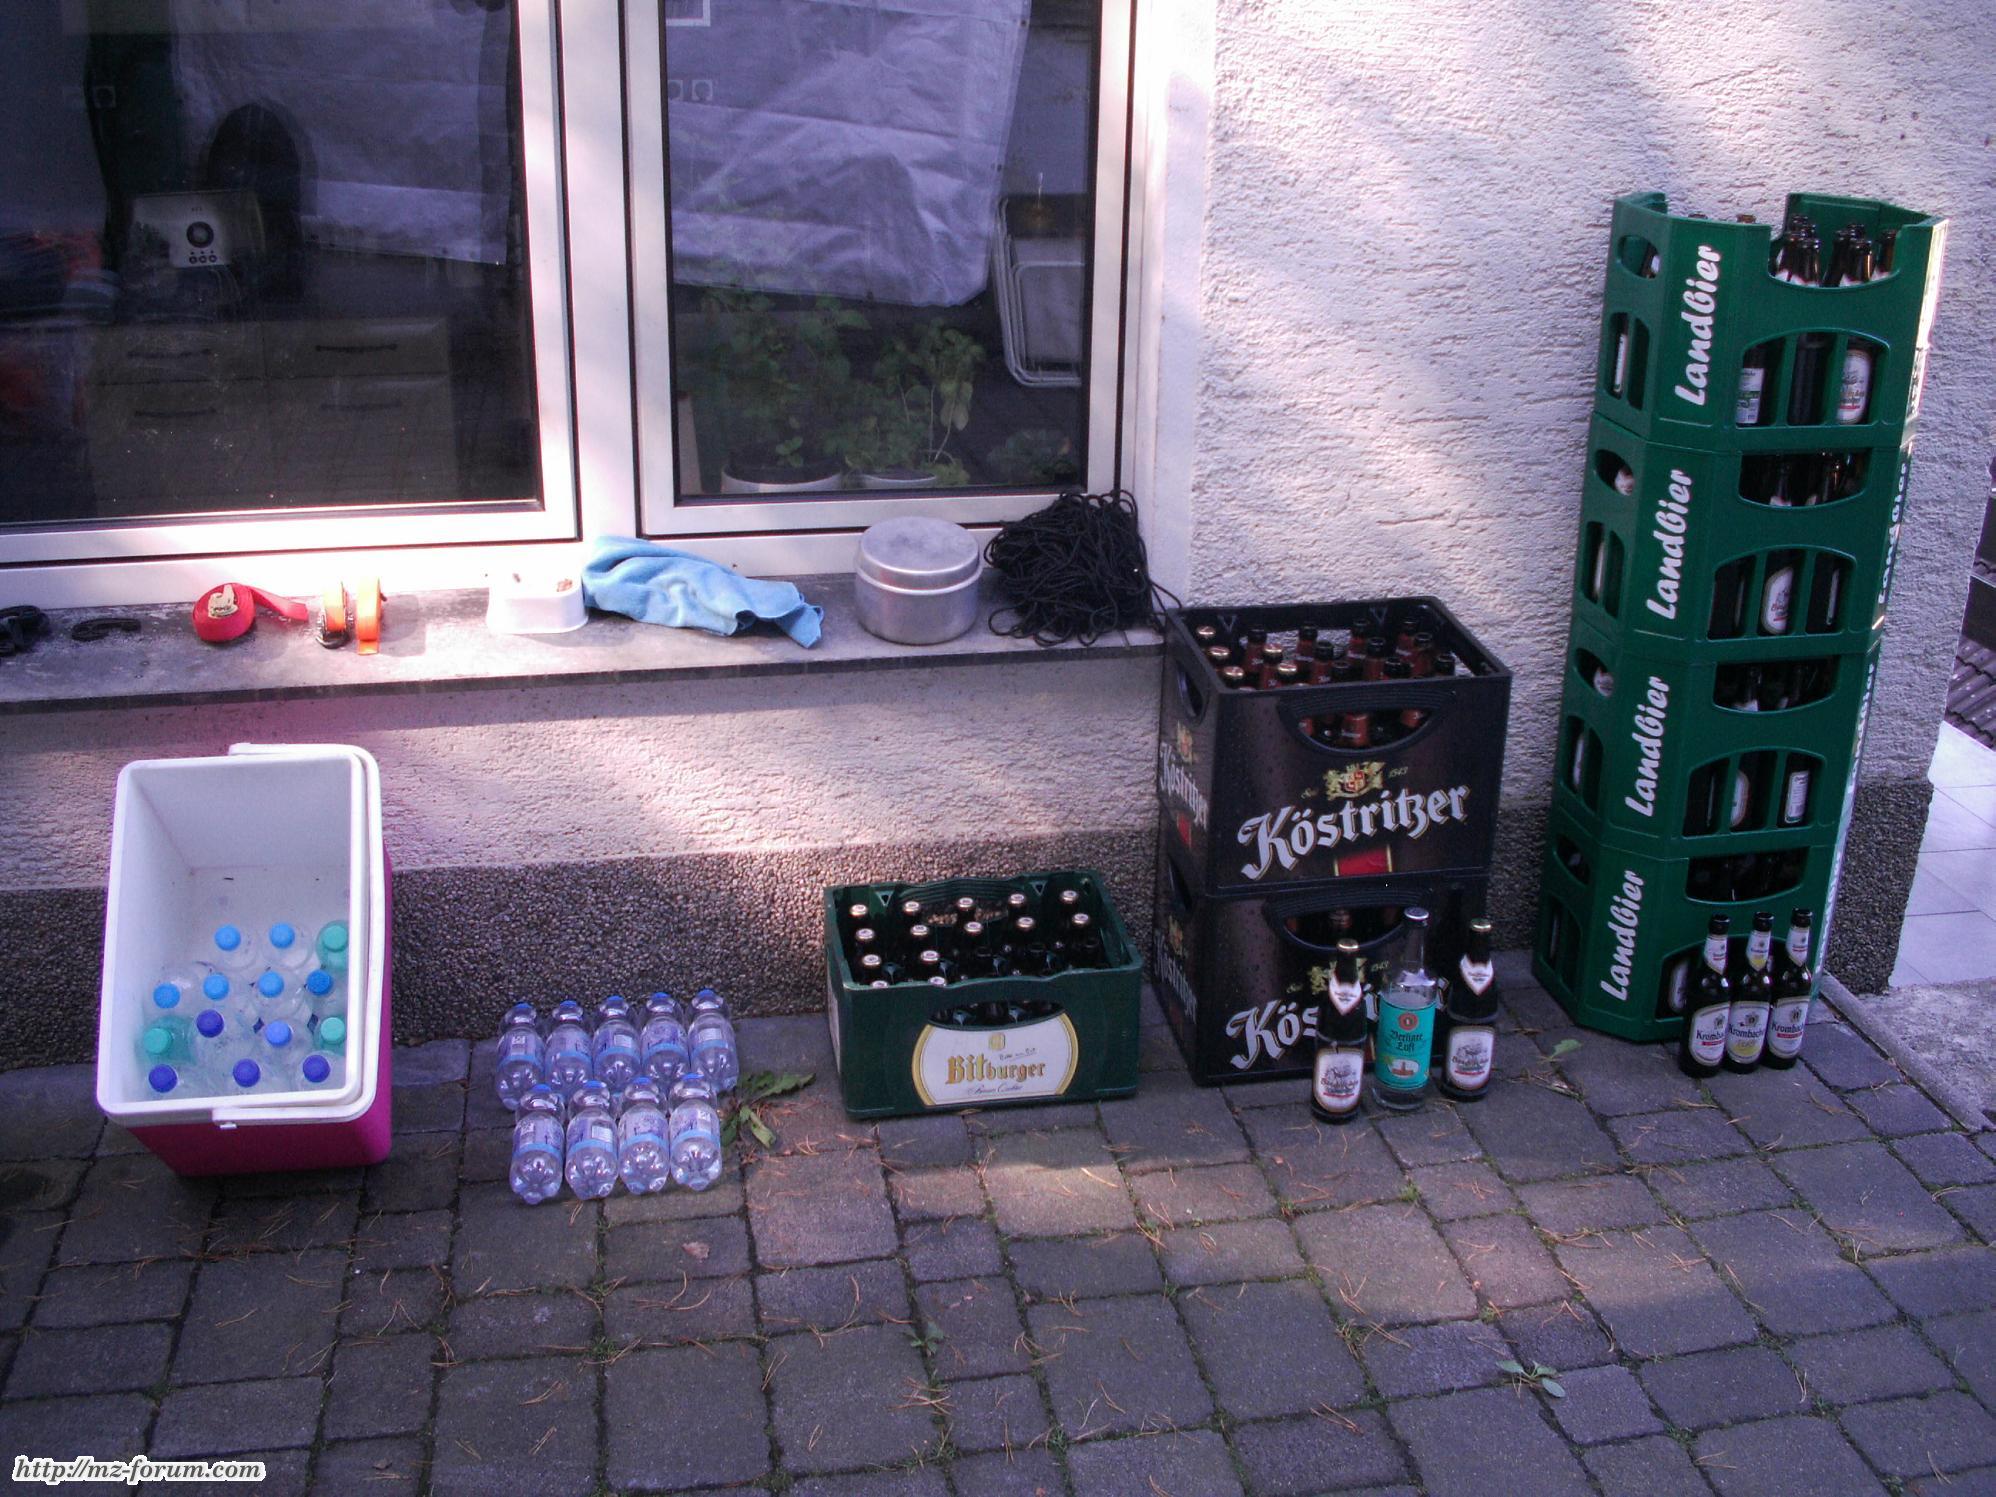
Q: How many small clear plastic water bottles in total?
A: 9